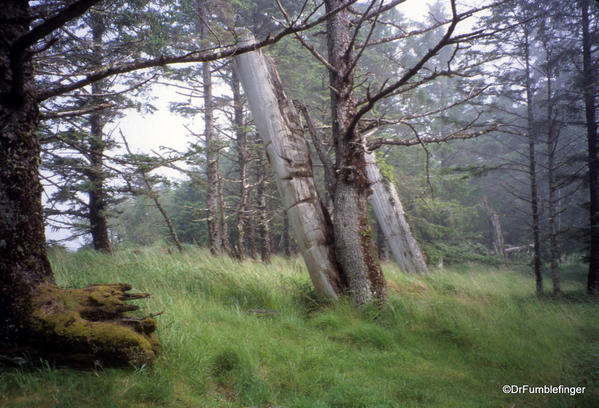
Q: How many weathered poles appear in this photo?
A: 2